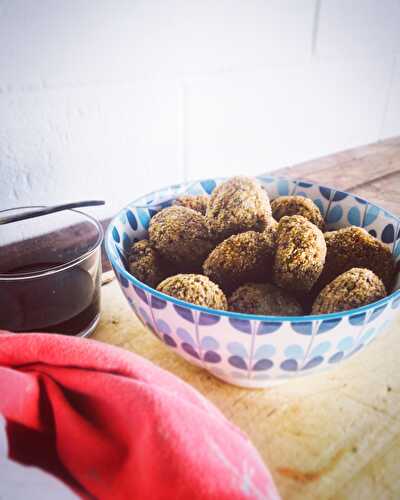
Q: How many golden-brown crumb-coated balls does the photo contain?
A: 11